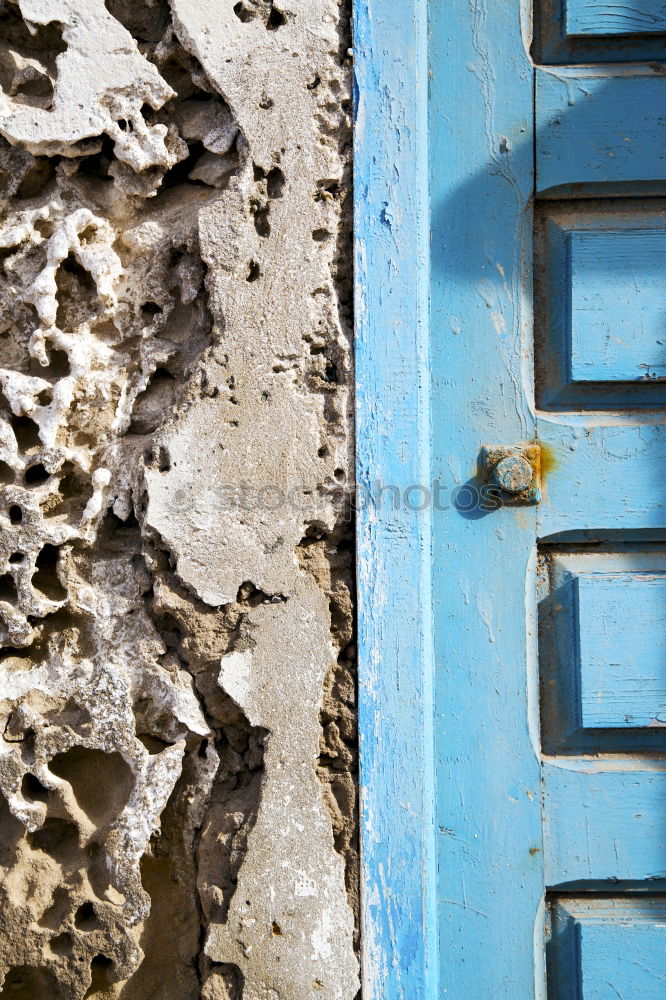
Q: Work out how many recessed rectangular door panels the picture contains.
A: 4